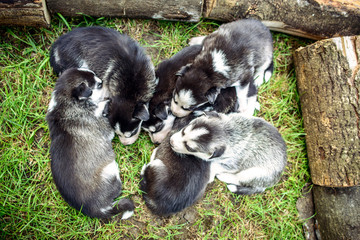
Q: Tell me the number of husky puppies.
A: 6